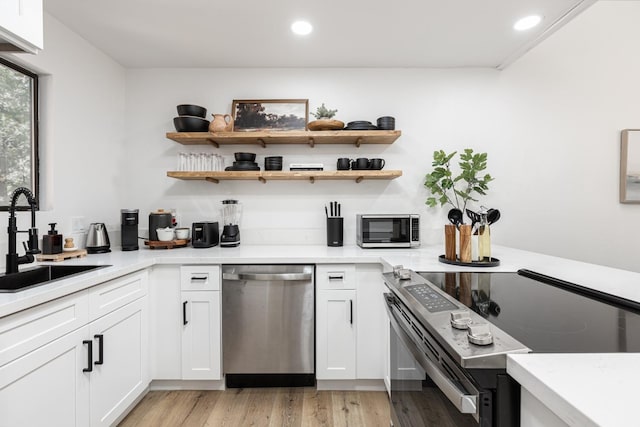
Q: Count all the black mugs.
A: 3